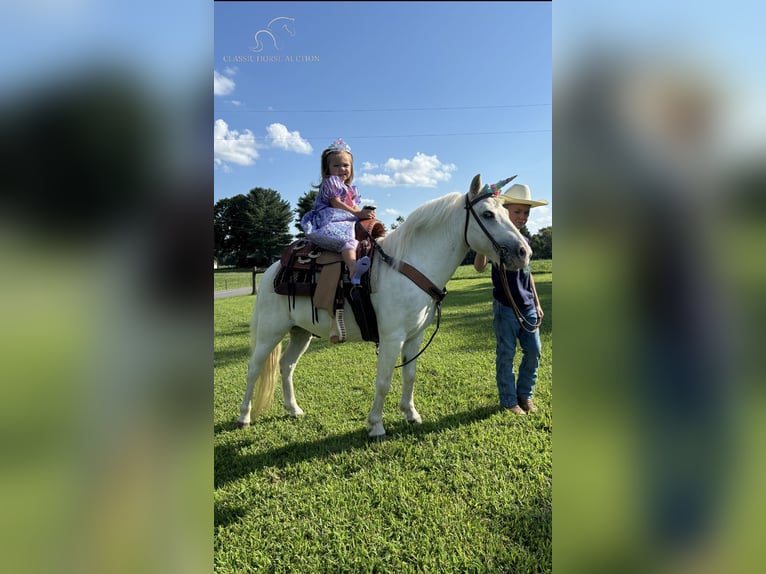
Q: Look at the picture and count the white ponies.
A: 1